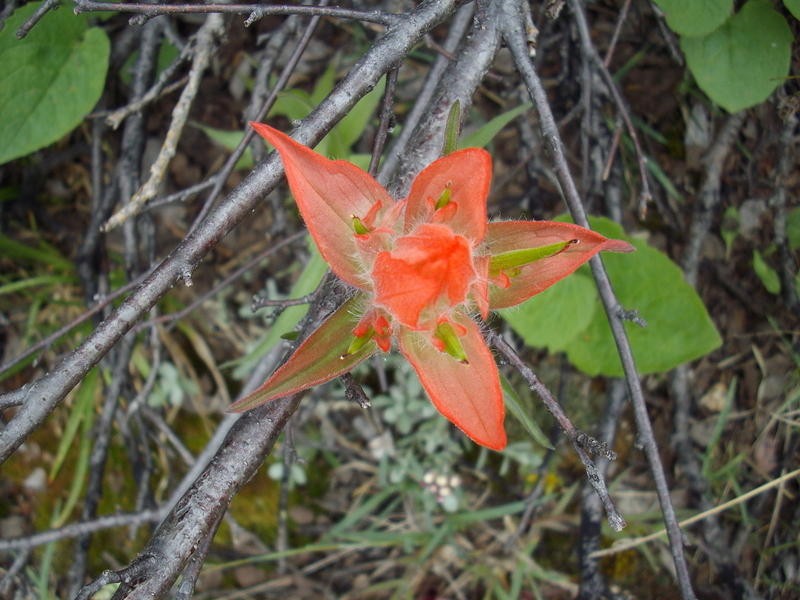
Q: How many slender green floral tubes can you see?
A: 5